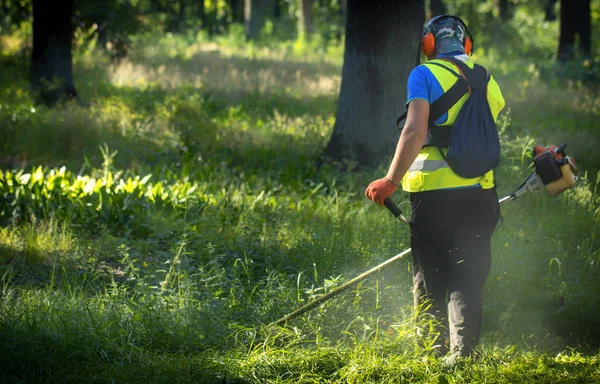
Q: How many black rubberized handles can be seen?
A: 1